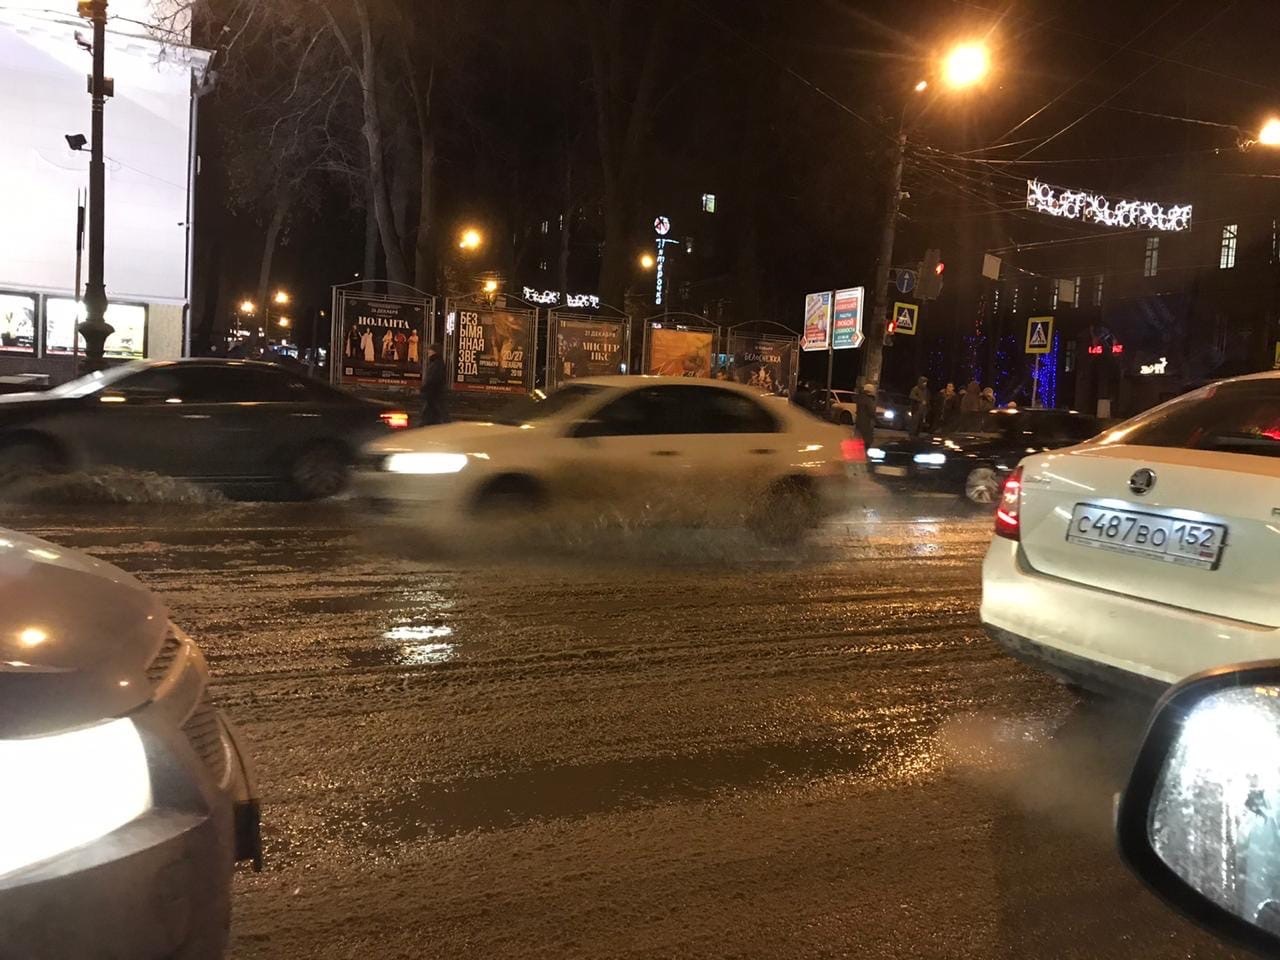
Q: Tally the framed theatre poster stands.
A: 5